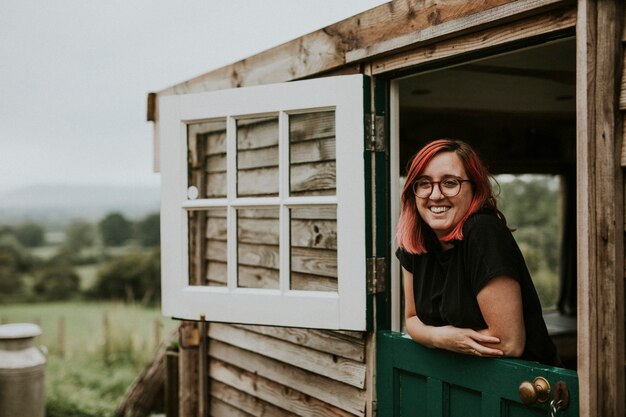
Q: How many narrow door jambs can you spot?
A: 2